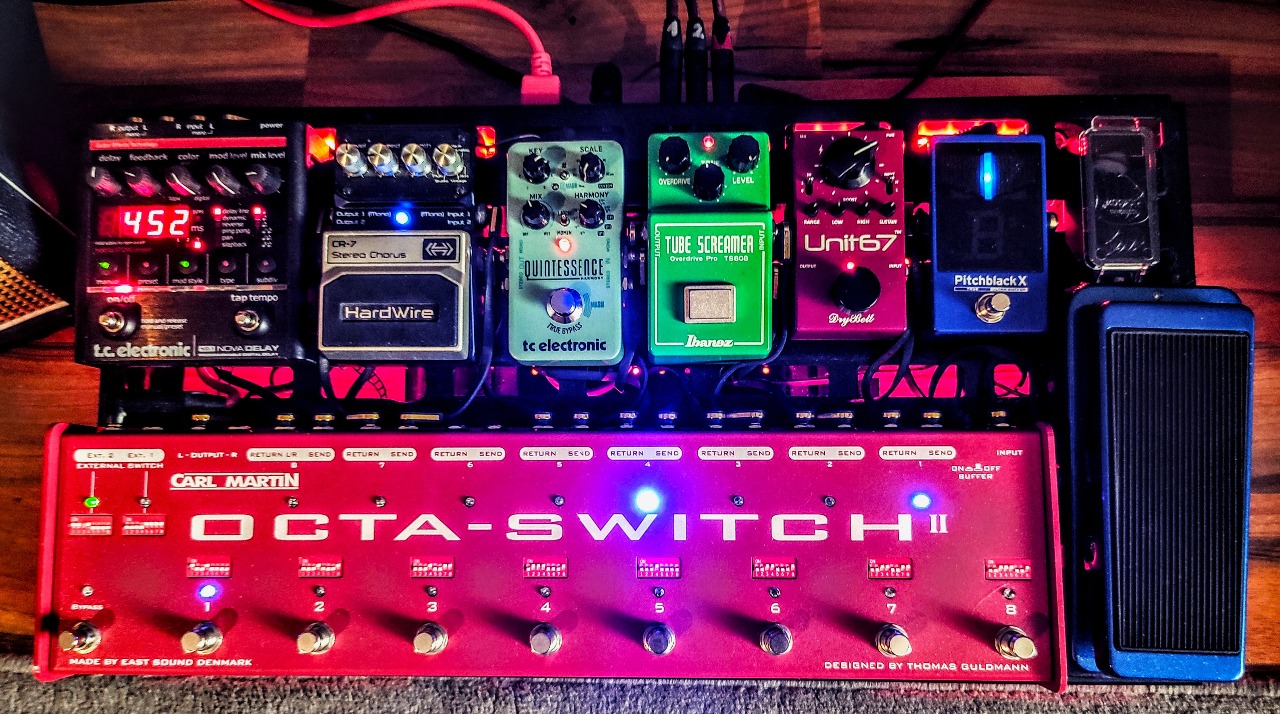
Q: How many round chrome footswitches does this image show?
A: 13